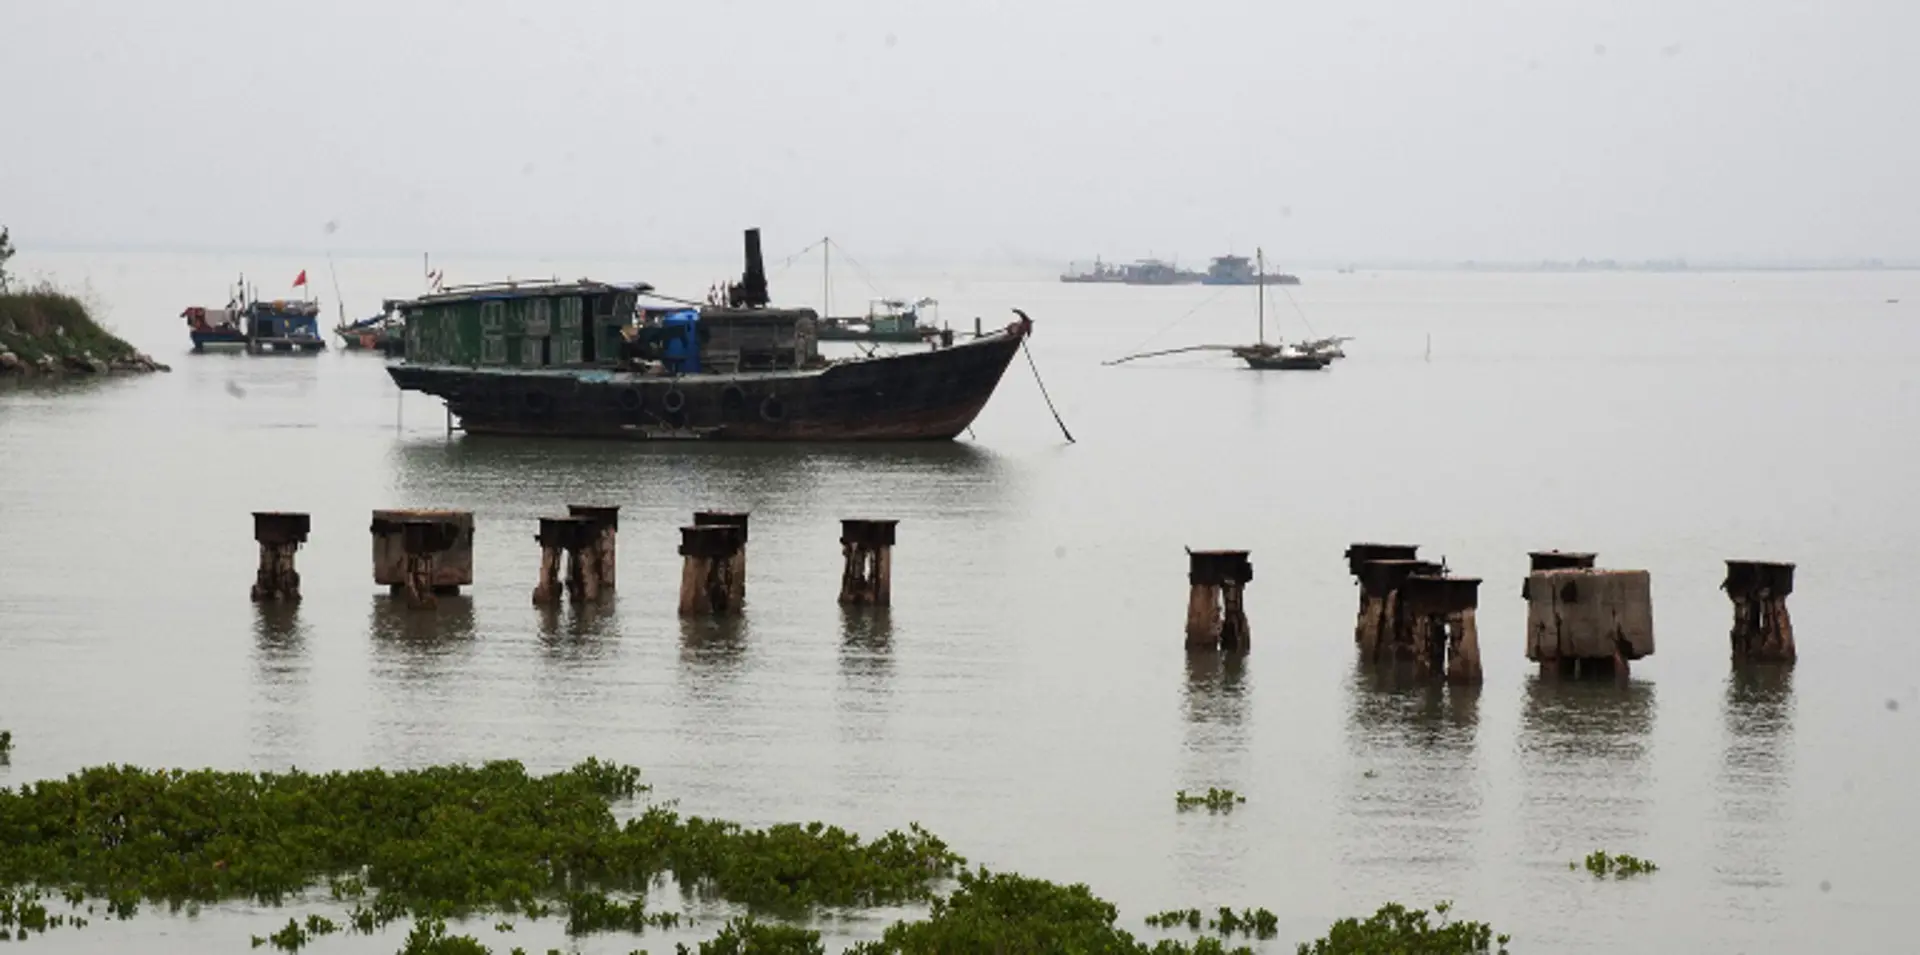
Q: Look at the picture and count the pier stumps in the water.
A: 15